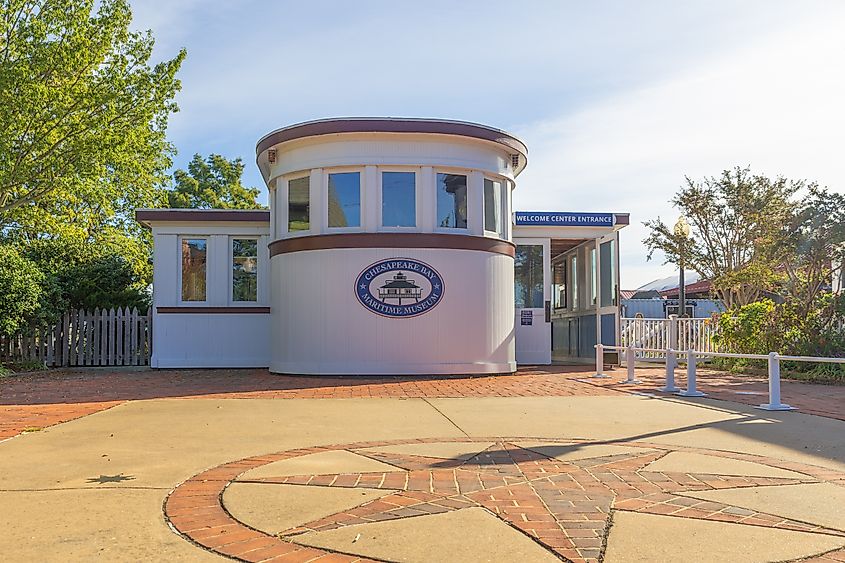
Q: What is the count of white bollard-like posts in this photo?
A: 5